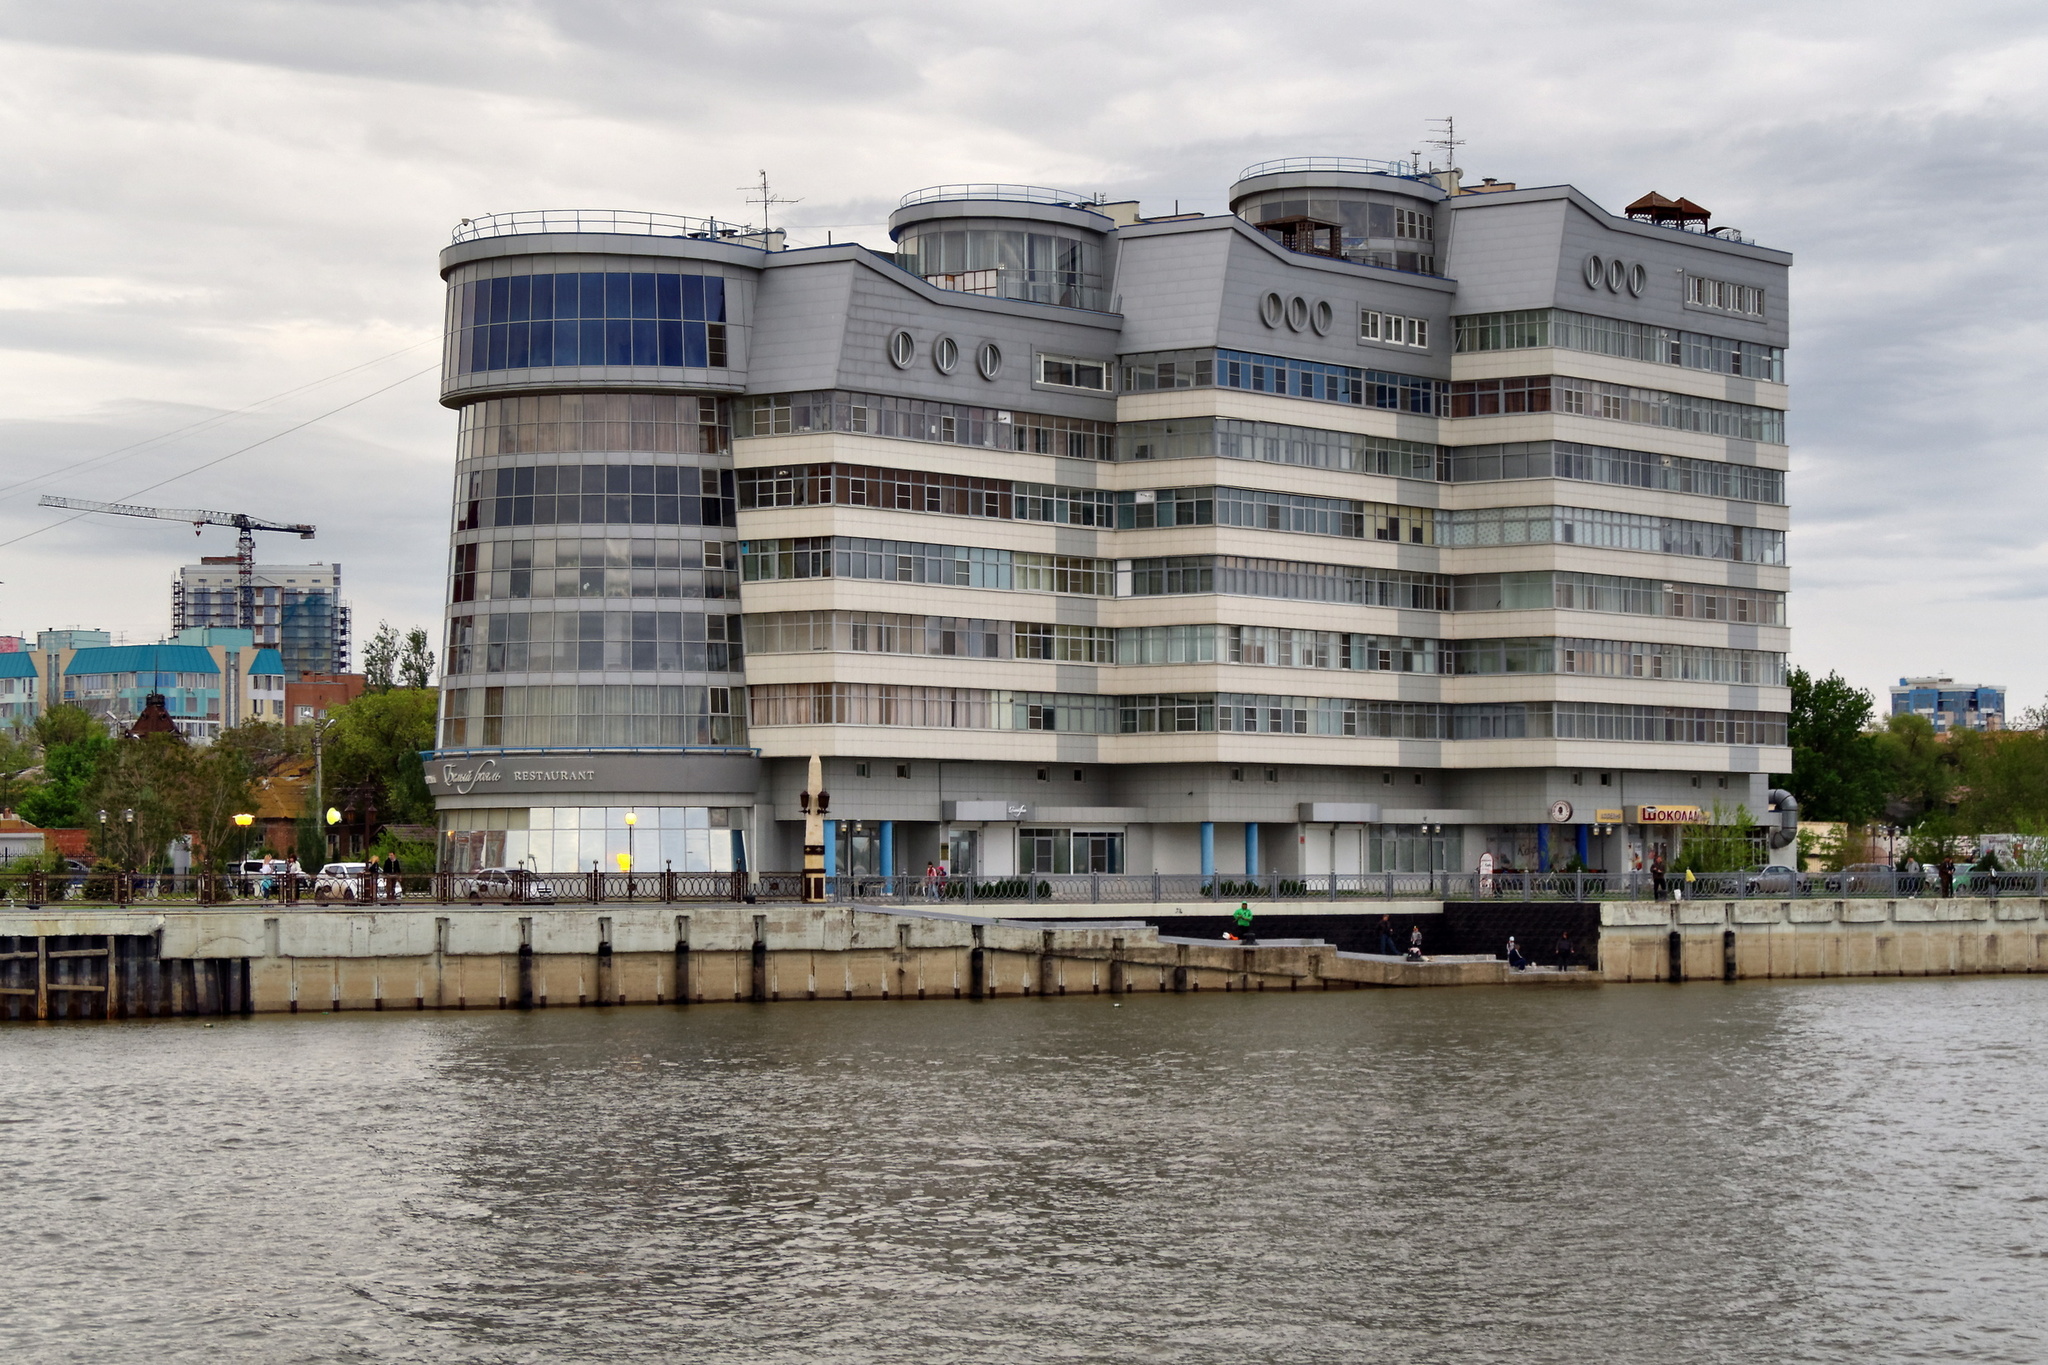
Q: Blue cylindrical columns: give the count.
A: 6